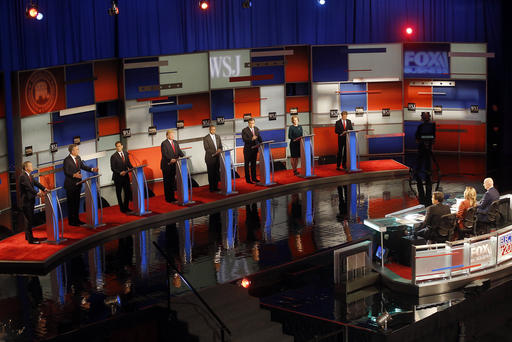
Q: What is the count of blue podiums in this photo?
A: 8